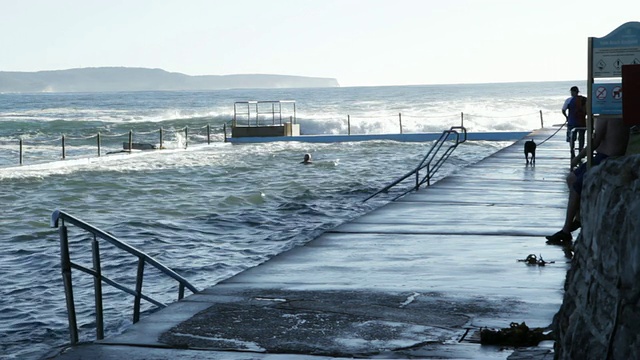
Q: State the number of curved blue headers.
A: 1